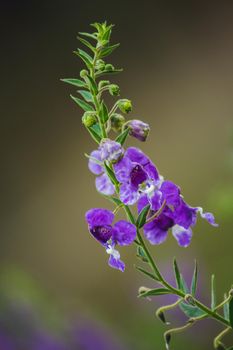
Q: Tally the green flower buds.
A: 8